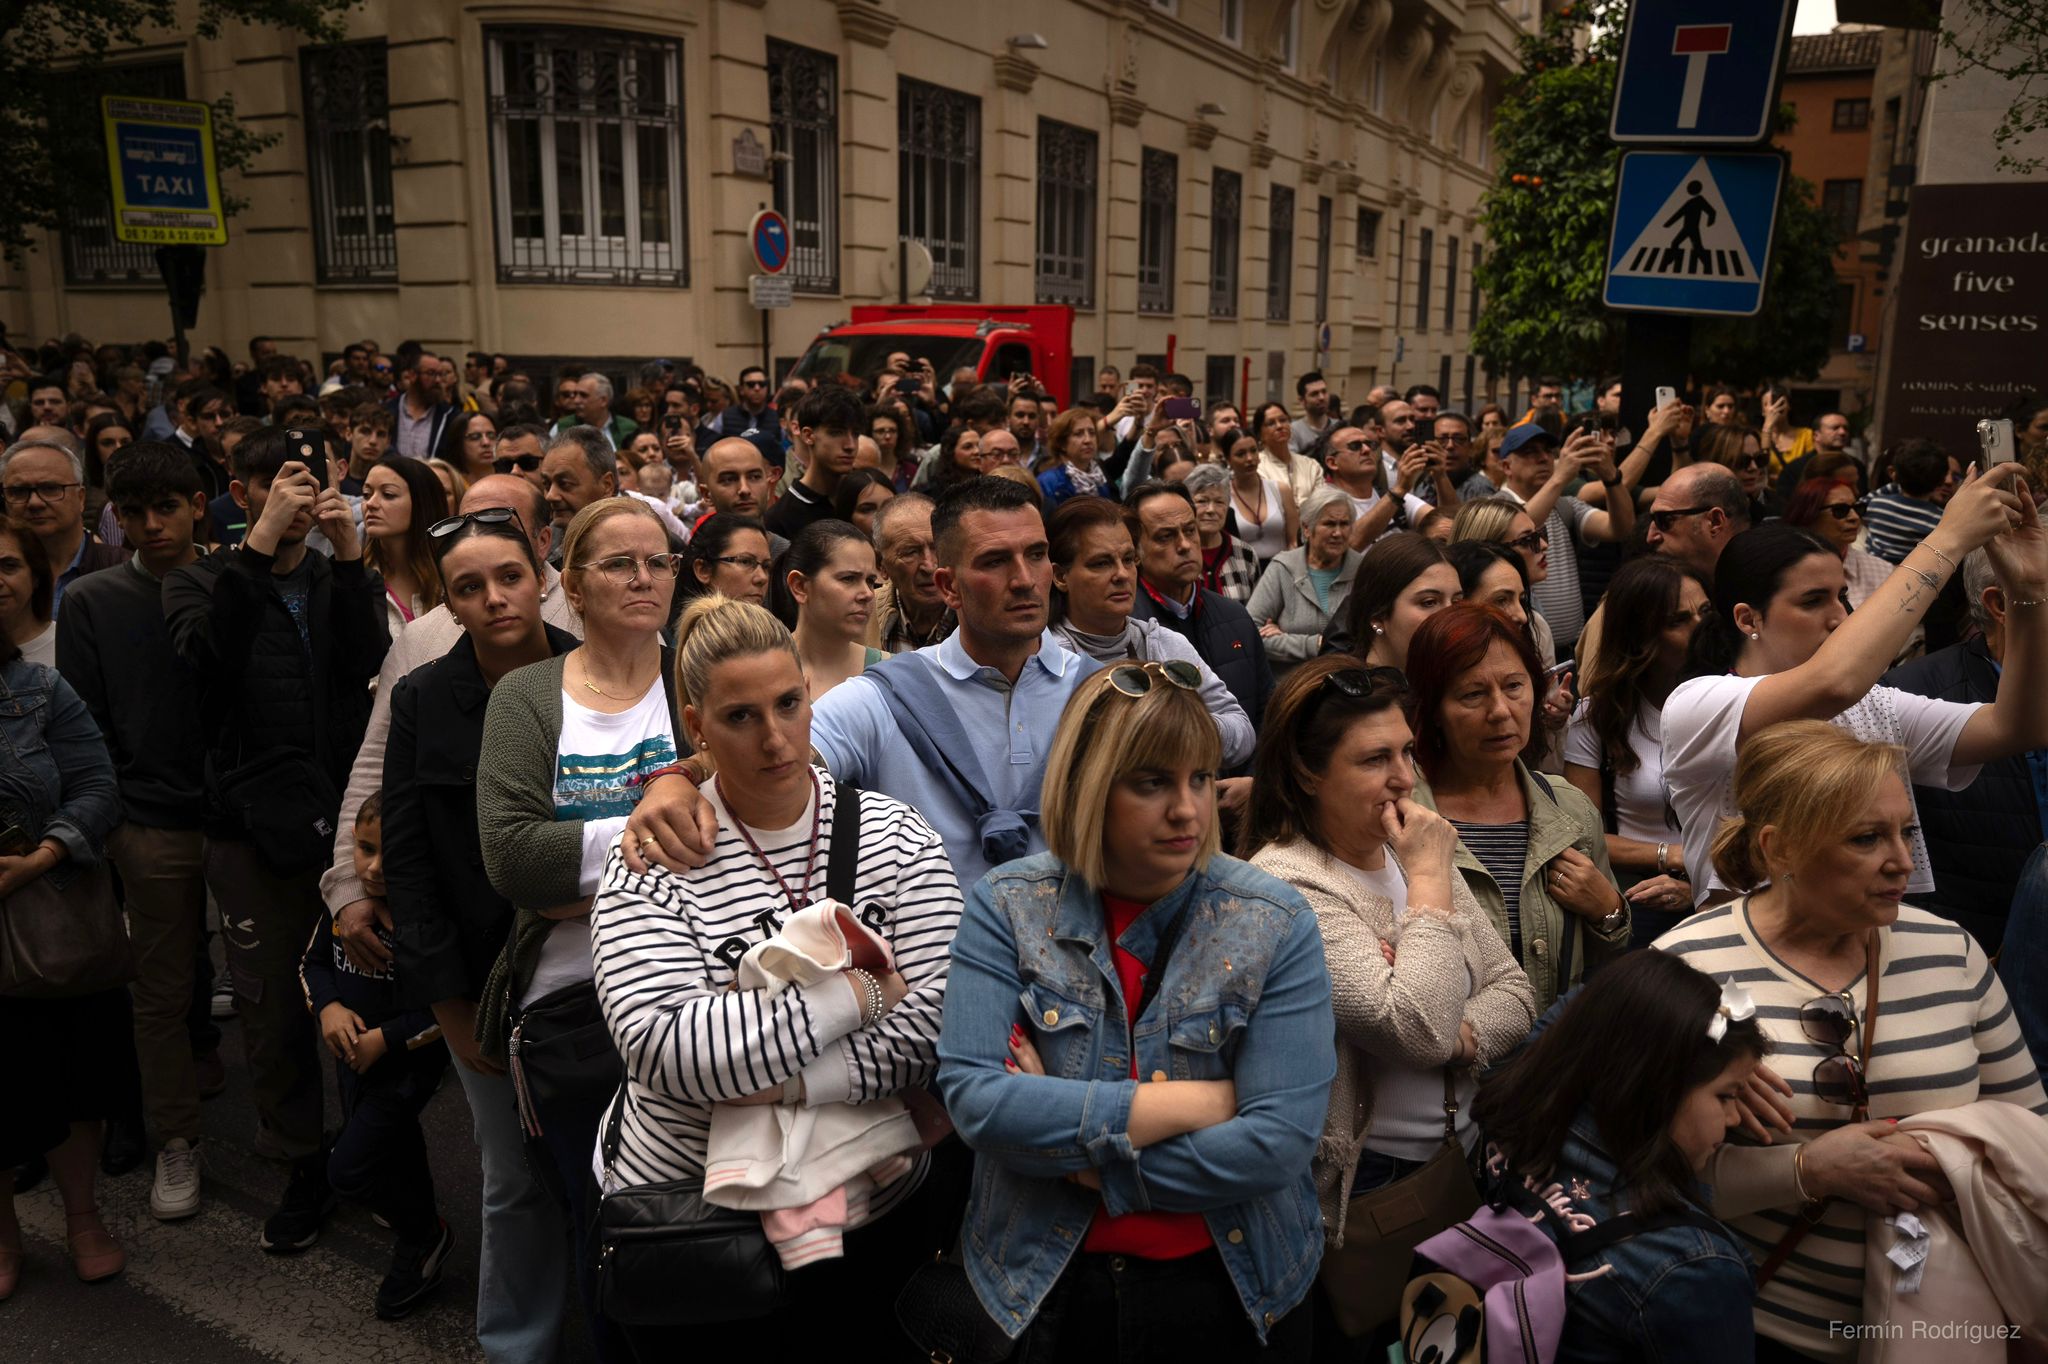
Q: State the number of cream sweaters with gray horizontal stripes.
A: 1